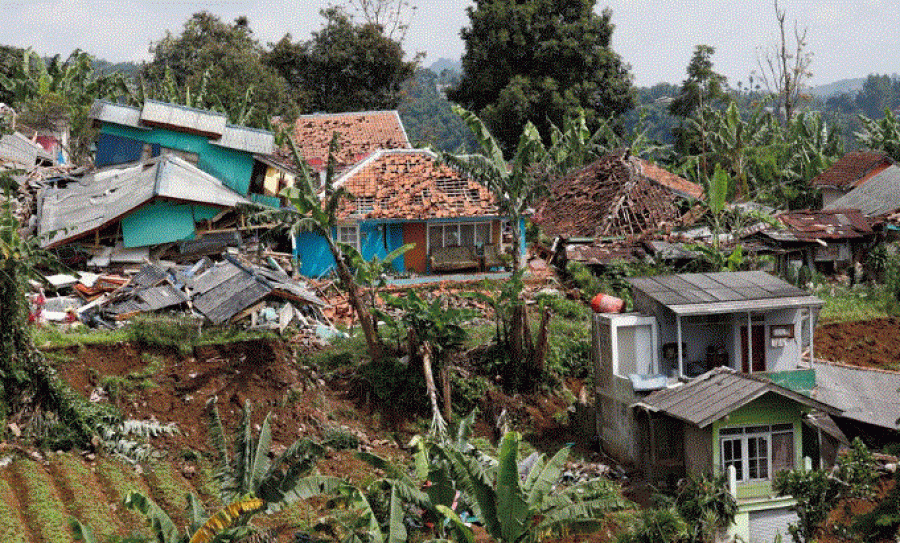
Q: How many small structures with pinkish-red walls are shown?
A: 1